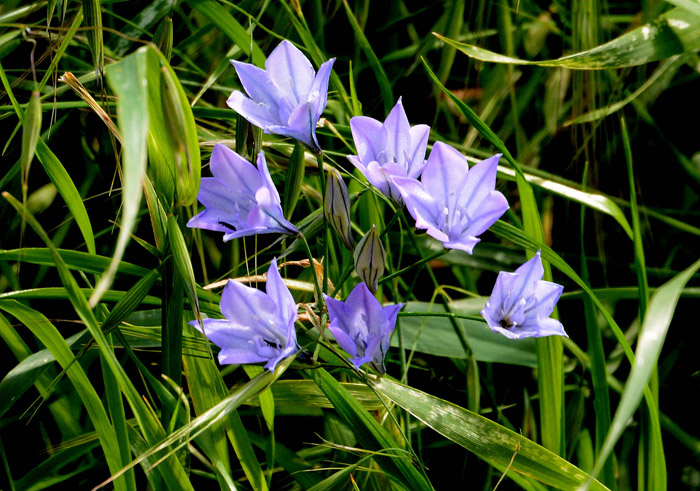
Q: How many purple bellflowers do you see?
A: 7